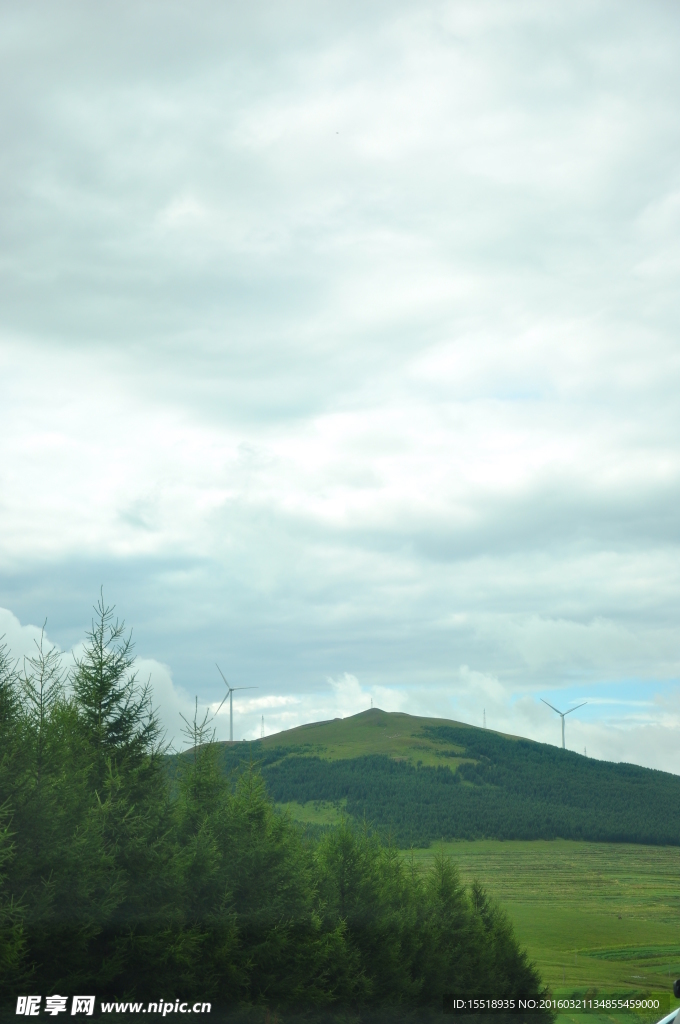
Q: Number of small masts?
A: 4